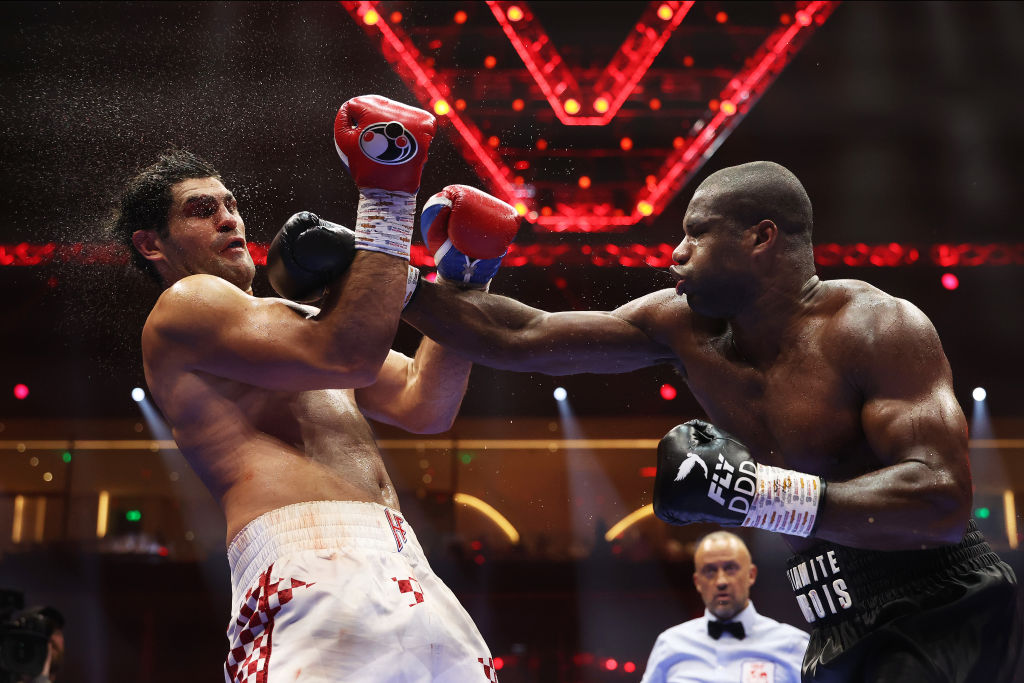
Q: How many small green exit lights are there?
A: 4